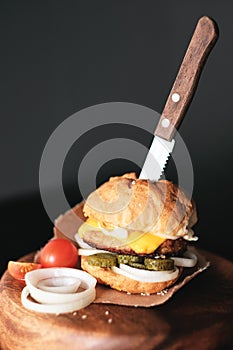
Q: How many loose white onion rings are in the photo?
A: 3